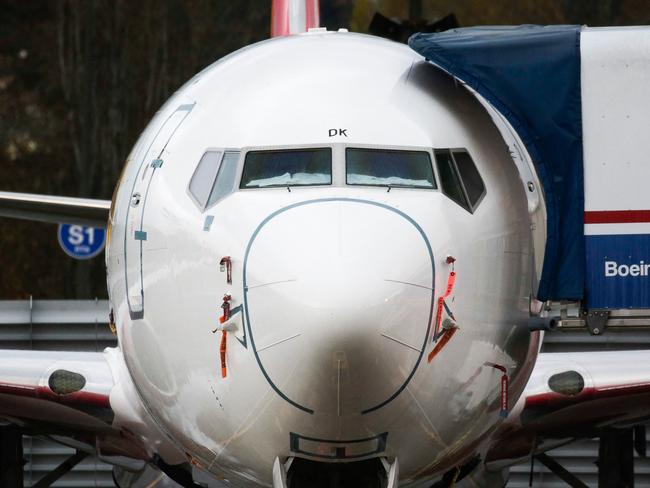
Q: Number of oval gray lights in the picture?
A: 2